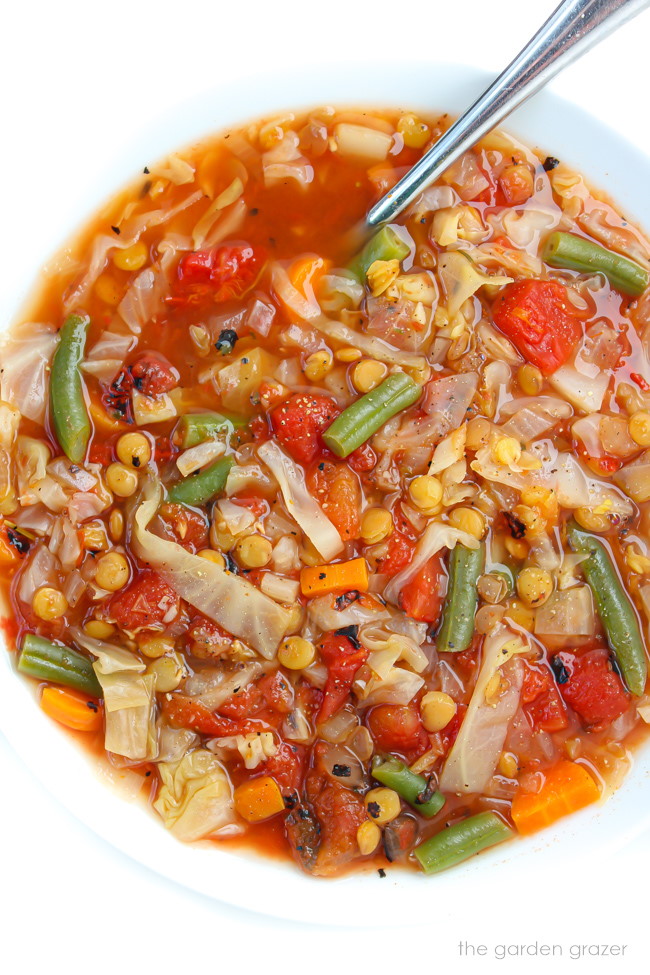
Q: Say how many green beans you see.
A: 11